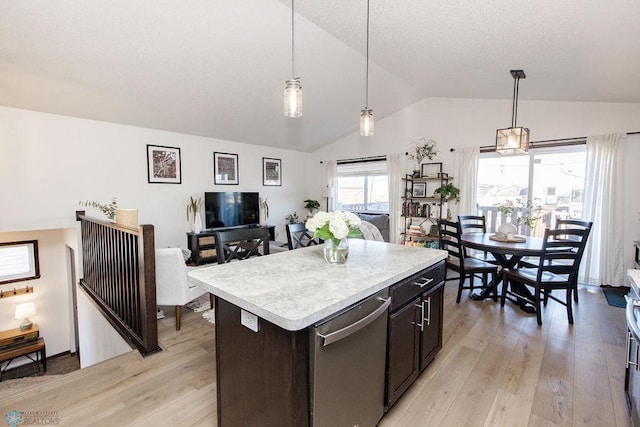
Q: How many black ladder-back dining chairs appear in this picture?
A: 4